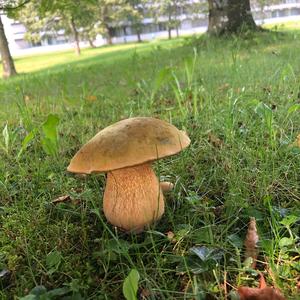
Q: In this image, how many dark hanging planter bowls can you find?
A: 0